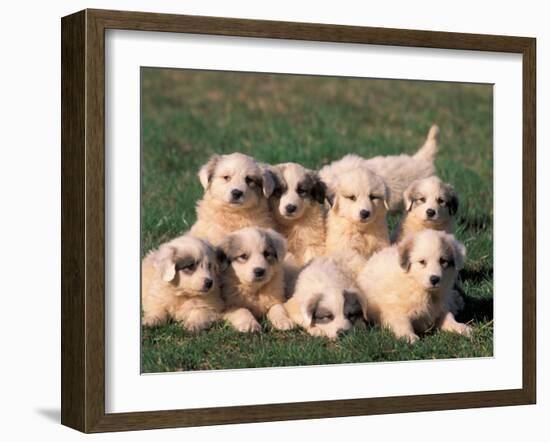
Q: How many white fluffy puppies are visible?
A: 9